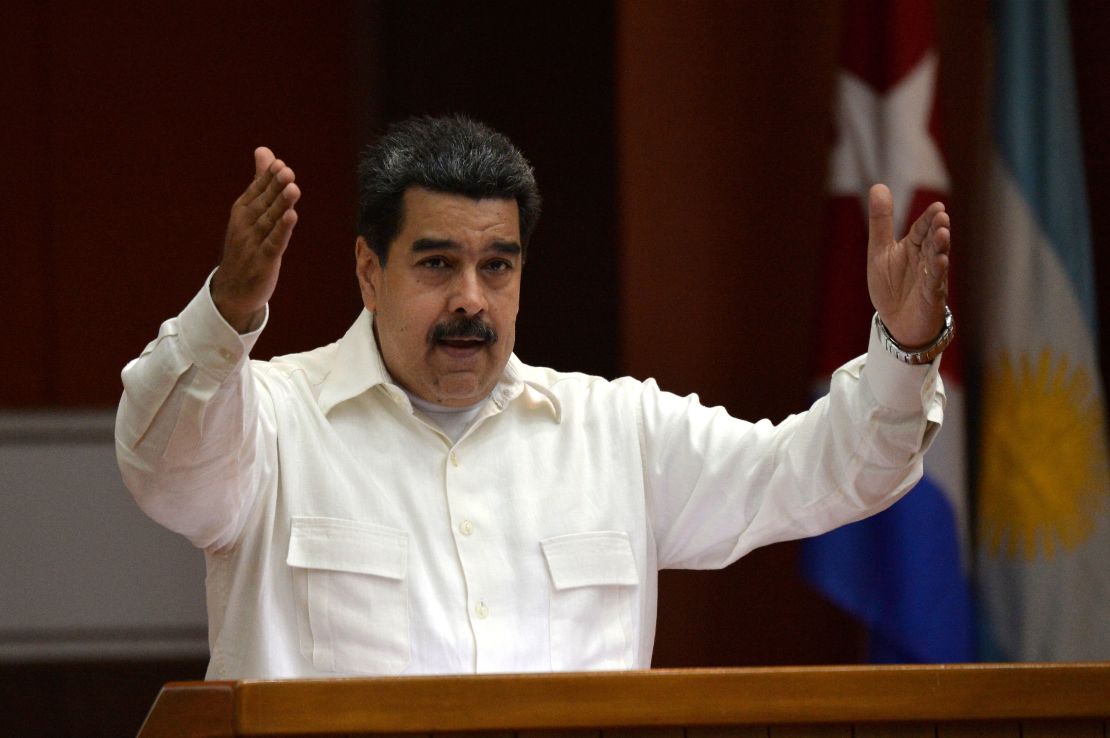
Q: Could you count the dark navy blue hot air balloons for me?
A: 0